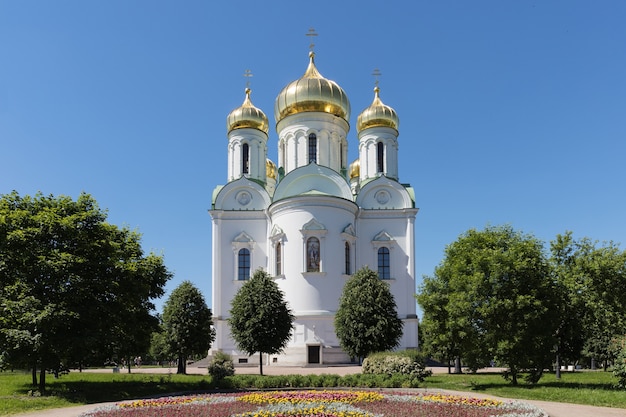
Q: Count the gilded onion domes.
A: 5